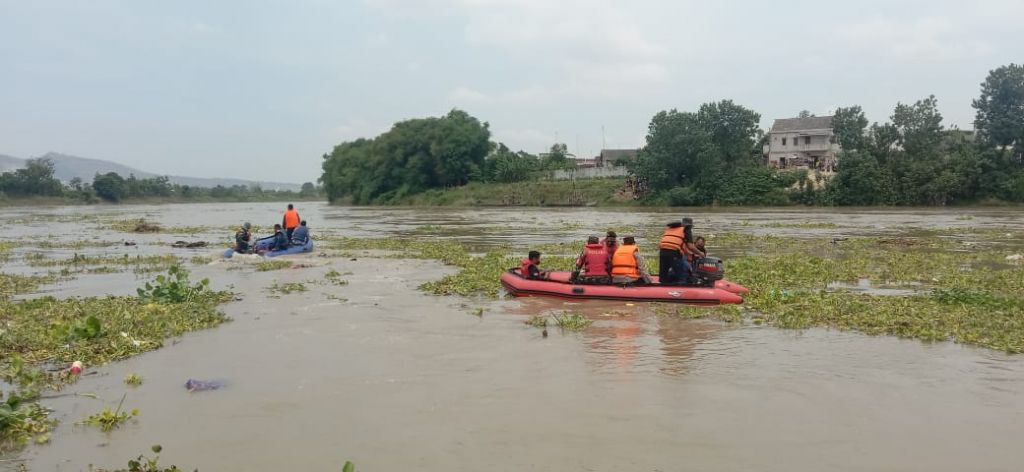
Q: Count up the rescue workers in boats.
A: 10